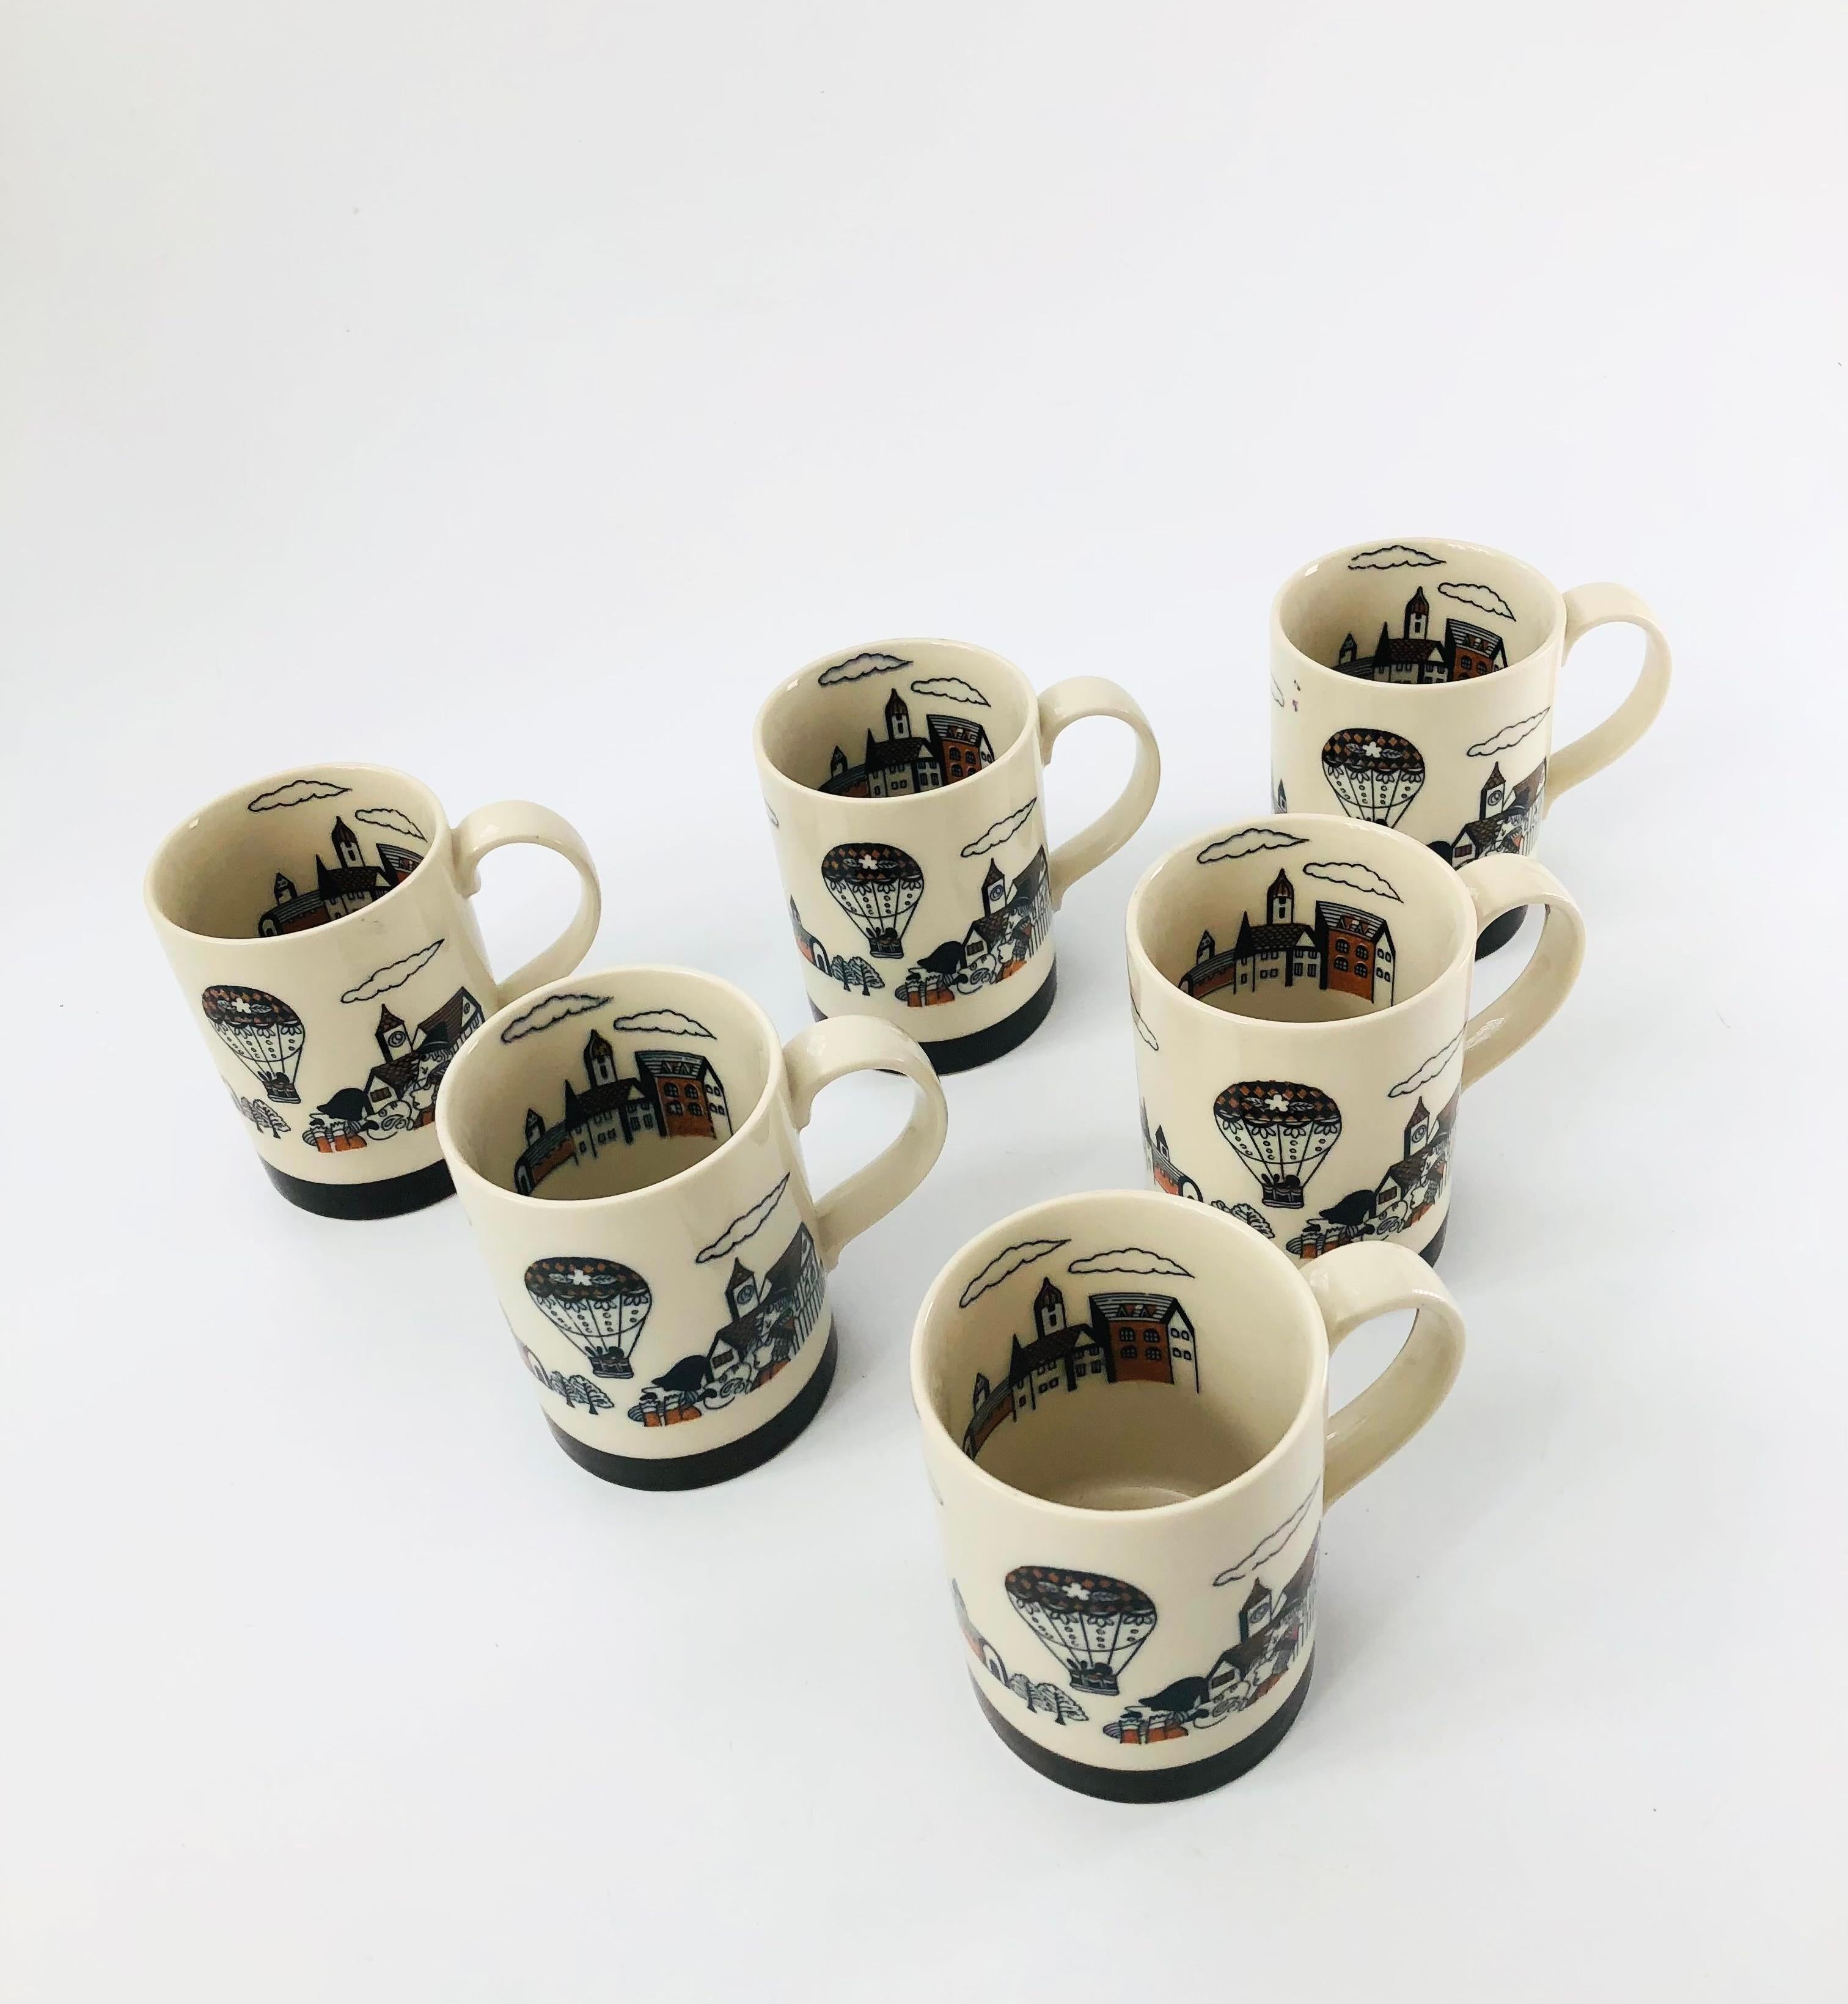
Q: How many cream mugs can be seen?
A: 6